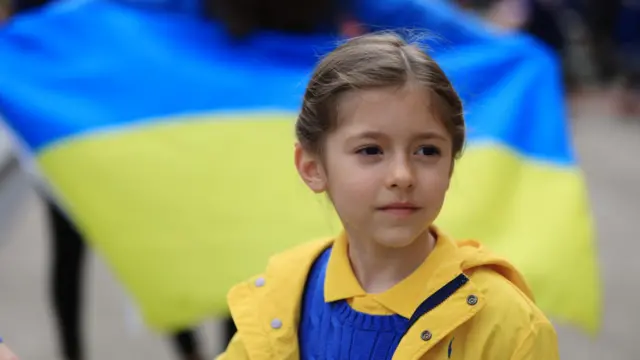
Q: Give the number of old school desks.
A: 0